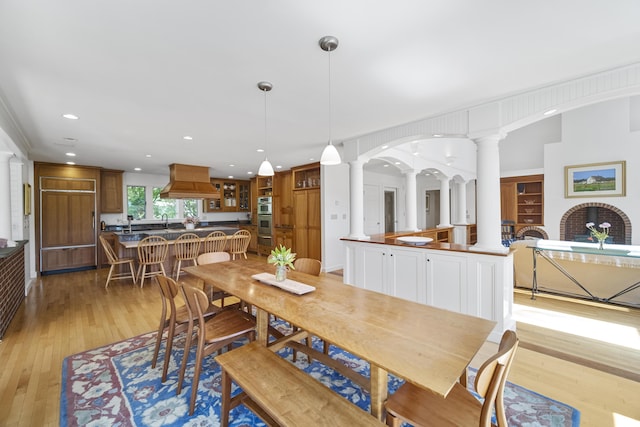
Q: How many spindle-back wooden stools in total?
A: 5